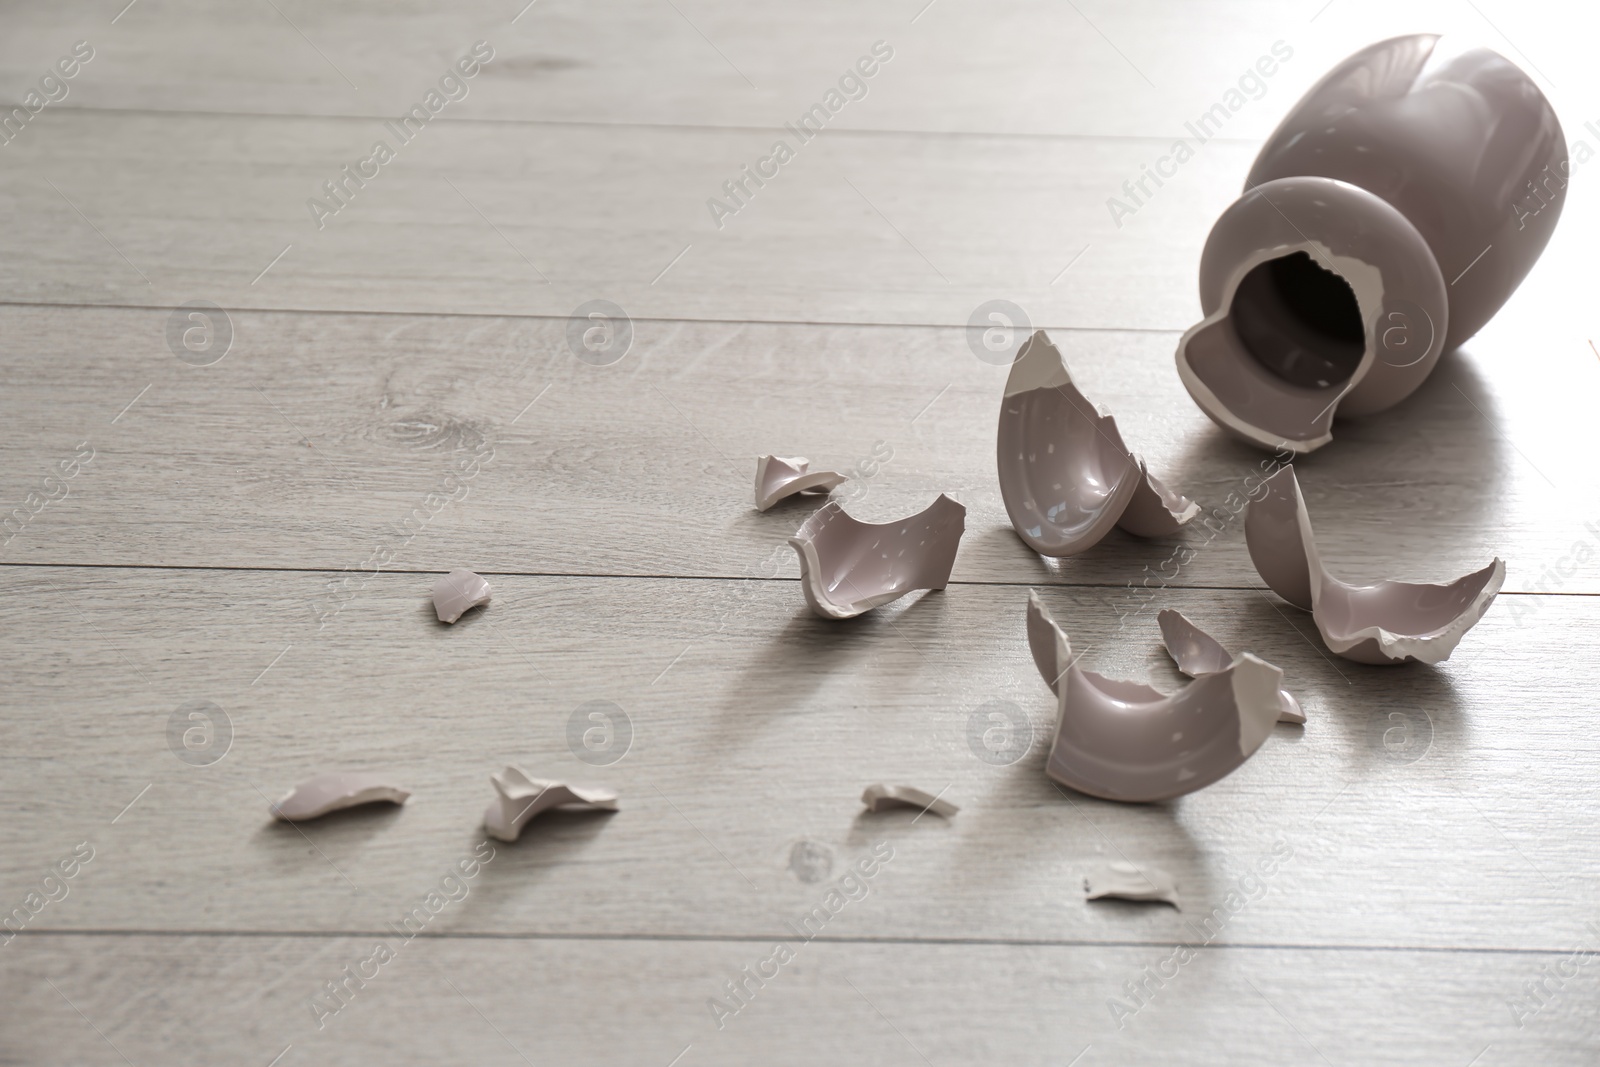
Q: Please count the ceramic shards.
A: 11